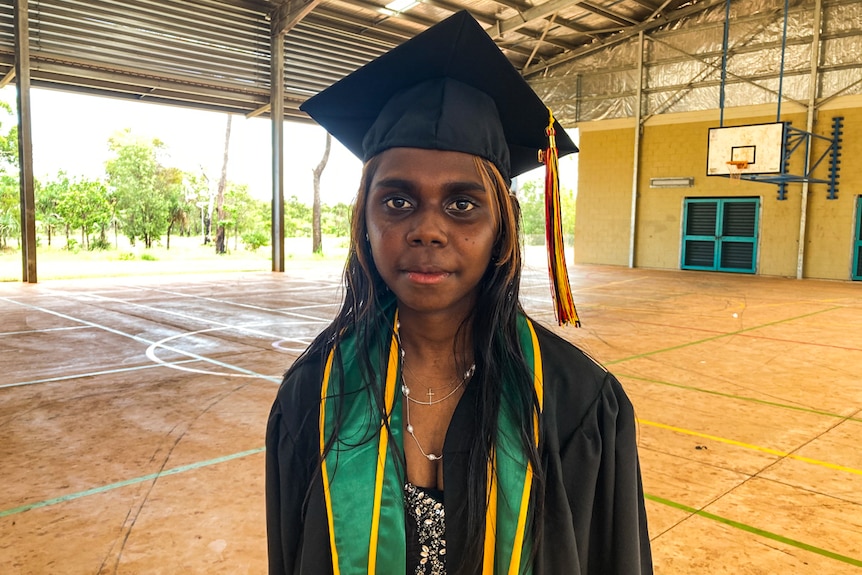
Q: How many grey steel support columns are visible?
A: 4